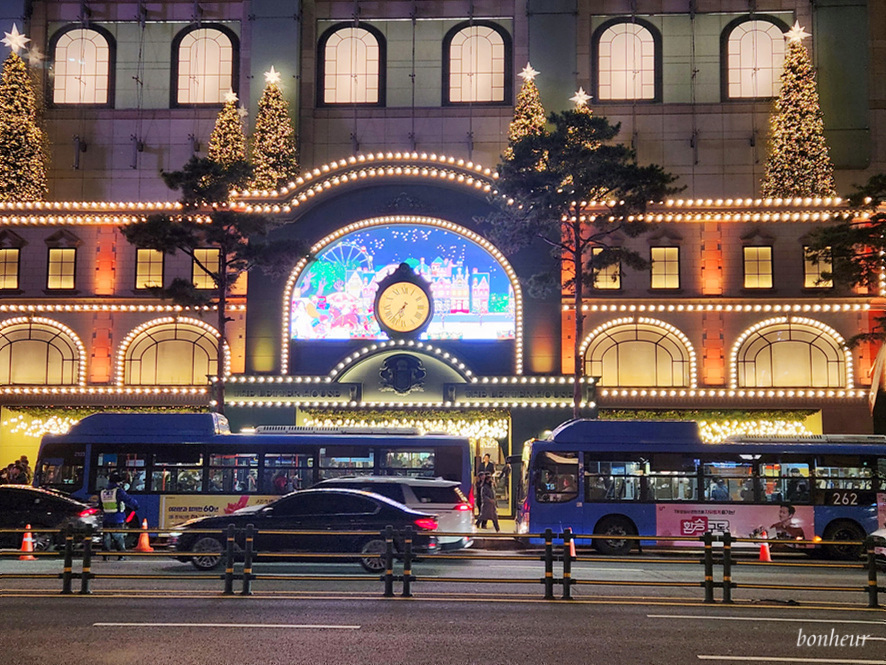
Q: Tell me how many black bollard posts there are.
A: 11